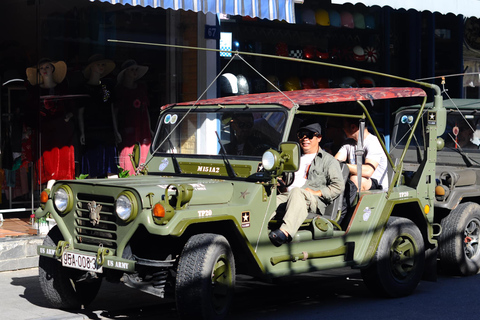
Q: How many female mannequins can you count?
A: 3